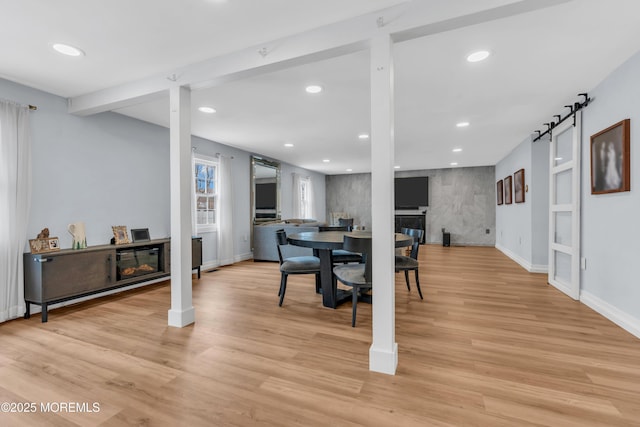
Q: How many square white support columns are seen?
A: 2